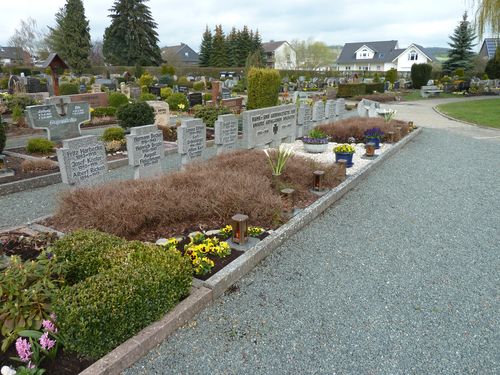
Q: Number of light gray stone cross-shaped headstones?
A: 8